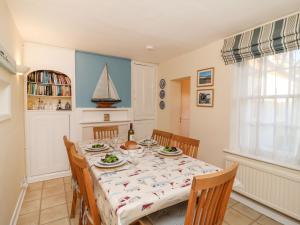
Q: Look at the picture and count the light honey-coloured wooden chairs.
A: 6